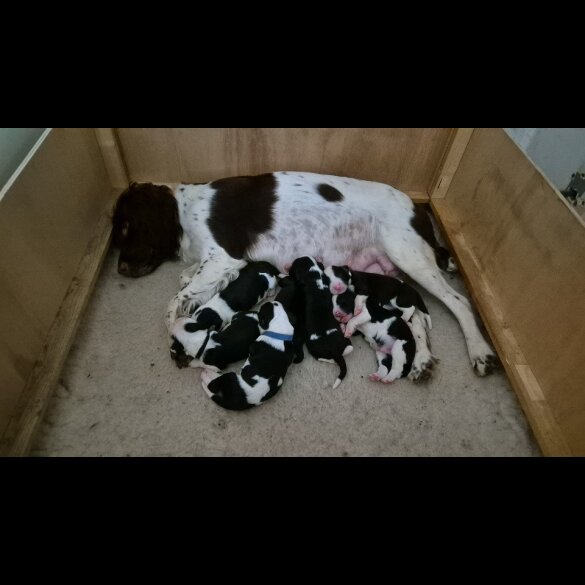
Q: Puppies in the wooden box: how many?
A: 7